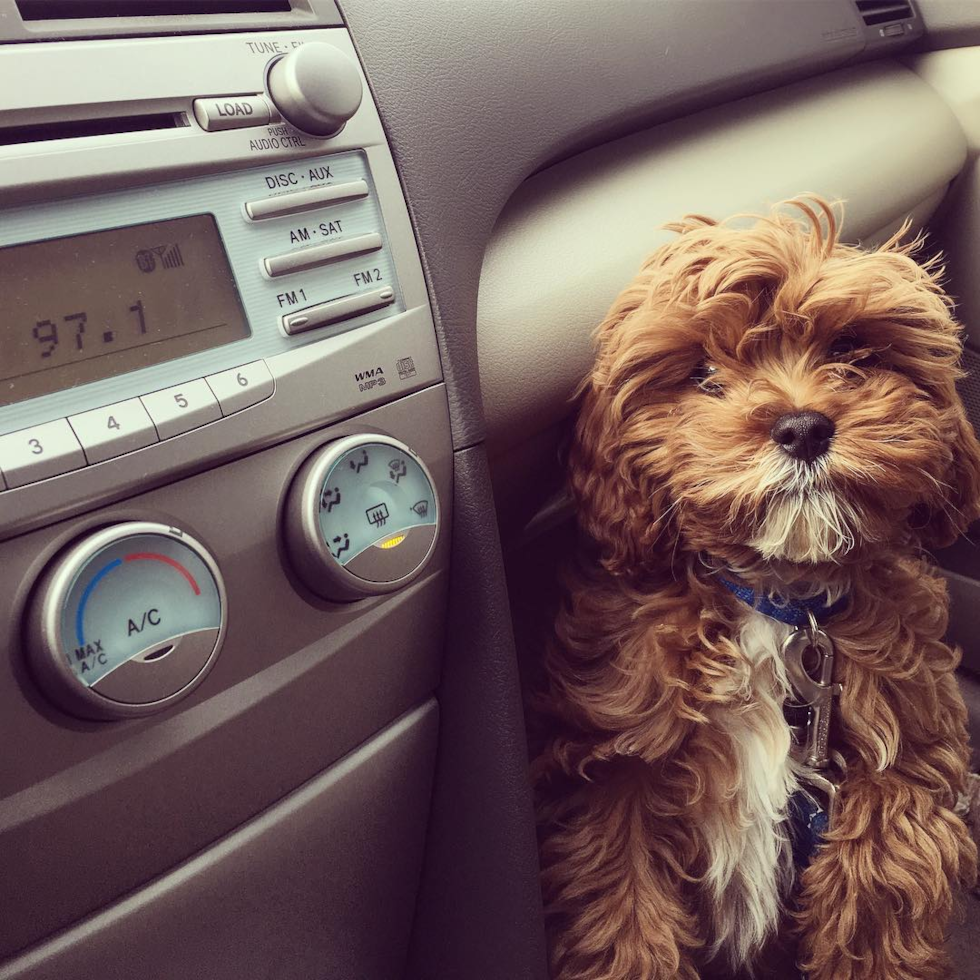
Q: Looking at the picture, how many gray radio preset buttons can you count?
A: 4